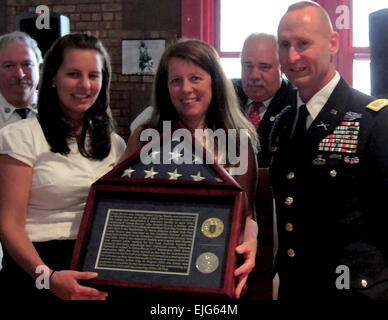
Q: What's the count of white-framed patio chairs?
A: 0